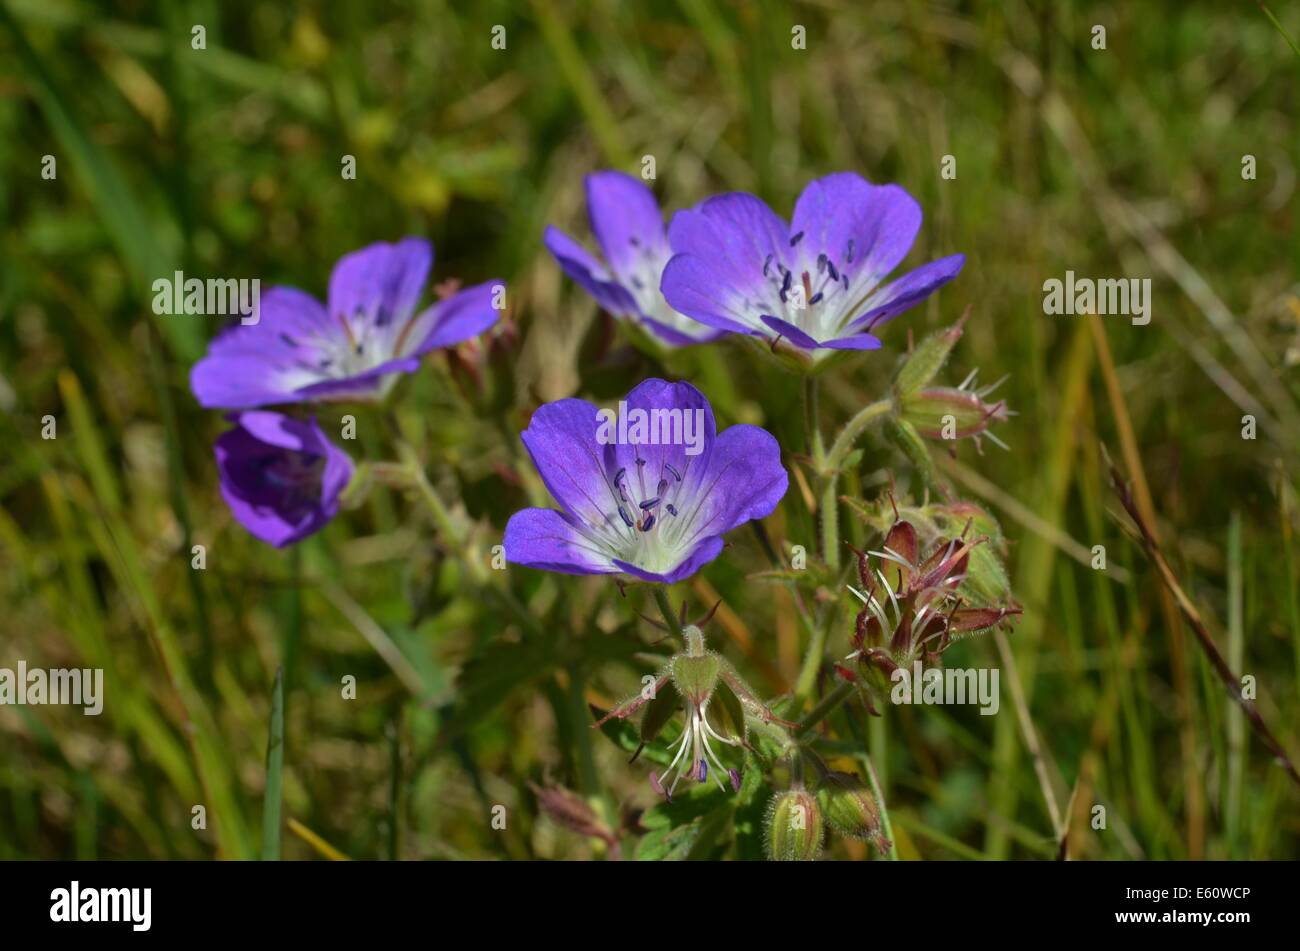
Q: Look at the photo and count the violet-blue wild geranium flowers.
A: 5